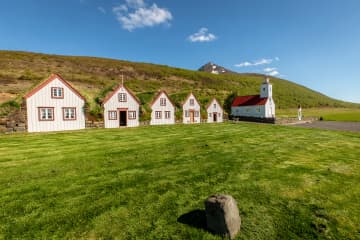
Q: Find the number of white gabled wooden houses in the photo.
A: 5